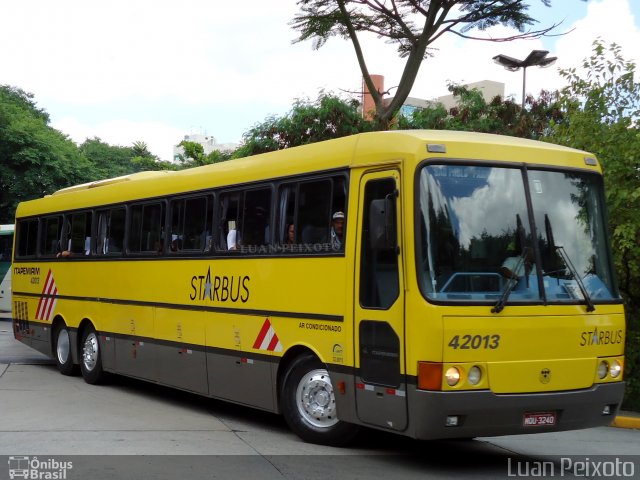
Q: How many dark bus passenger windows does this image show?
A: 8